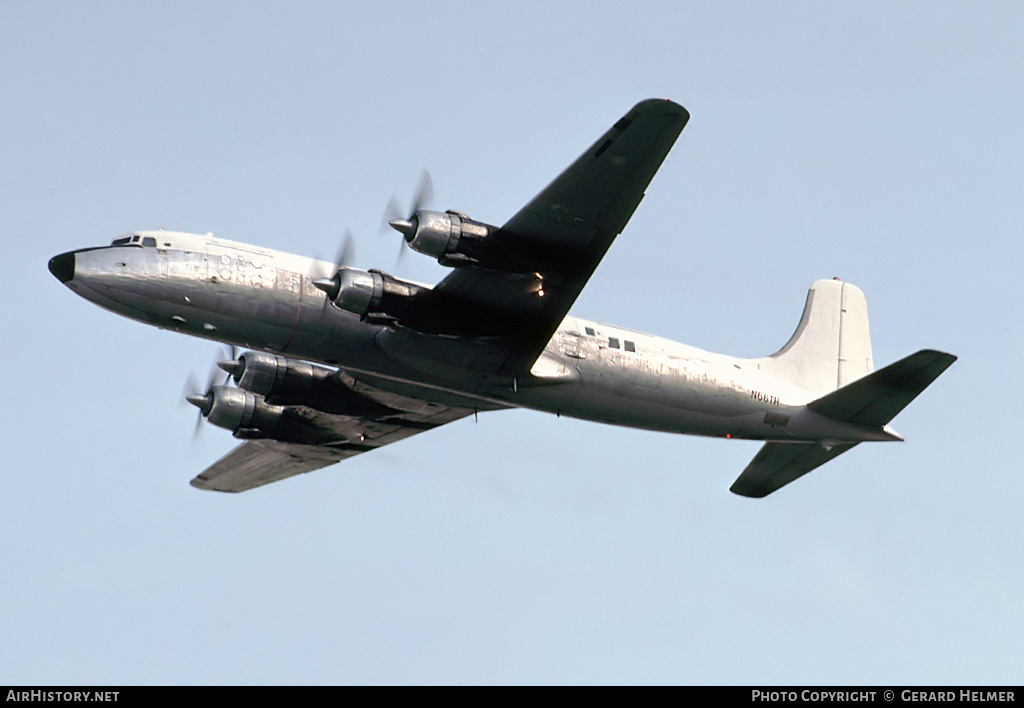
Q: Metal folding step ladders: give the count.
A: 0